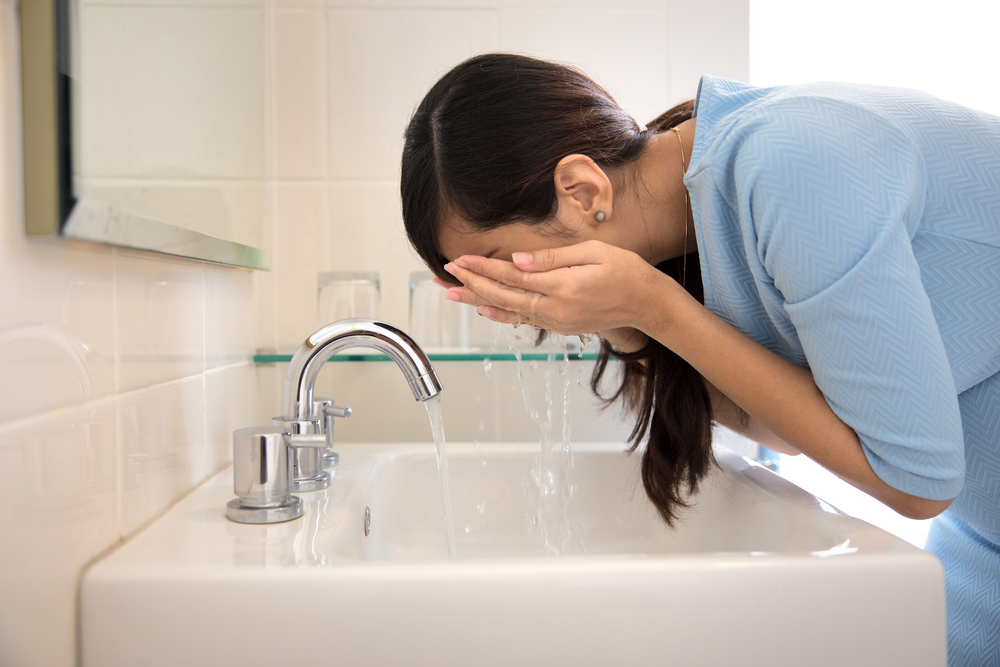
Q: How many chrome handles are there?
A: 2